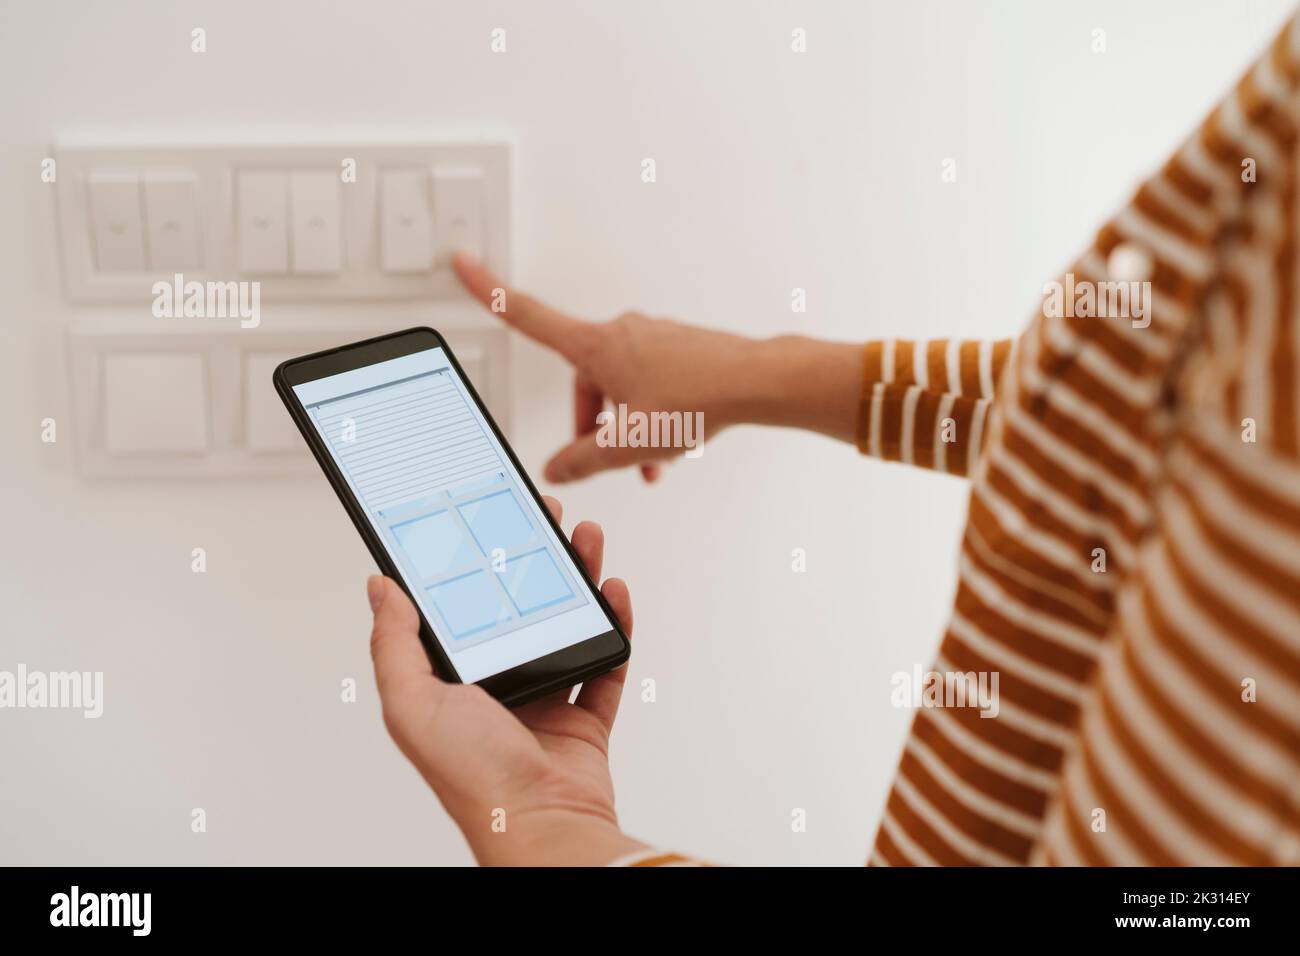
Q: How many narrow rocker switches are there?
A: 6